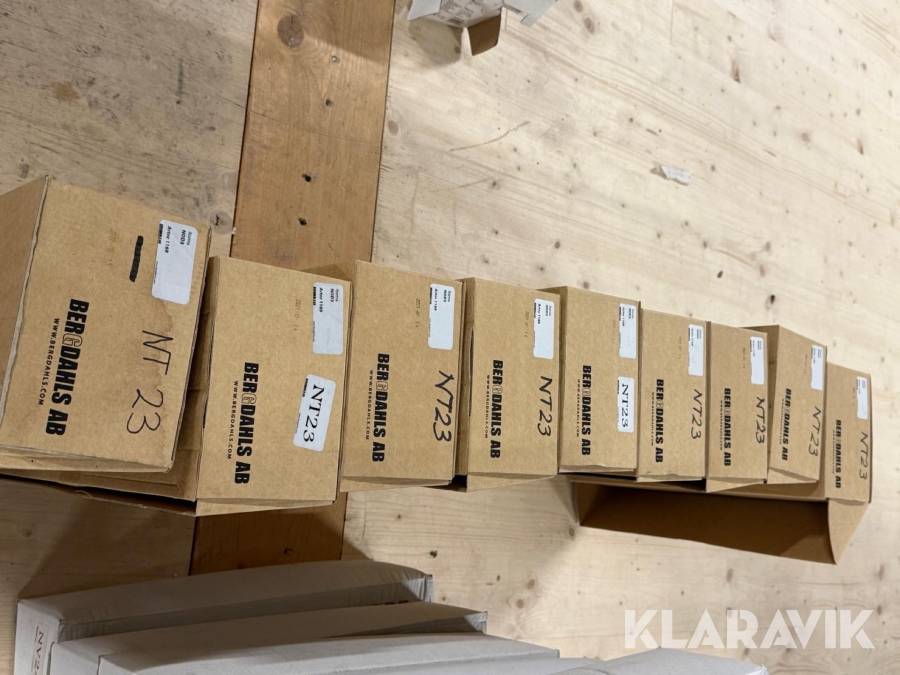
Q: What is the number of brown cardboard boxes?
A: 9